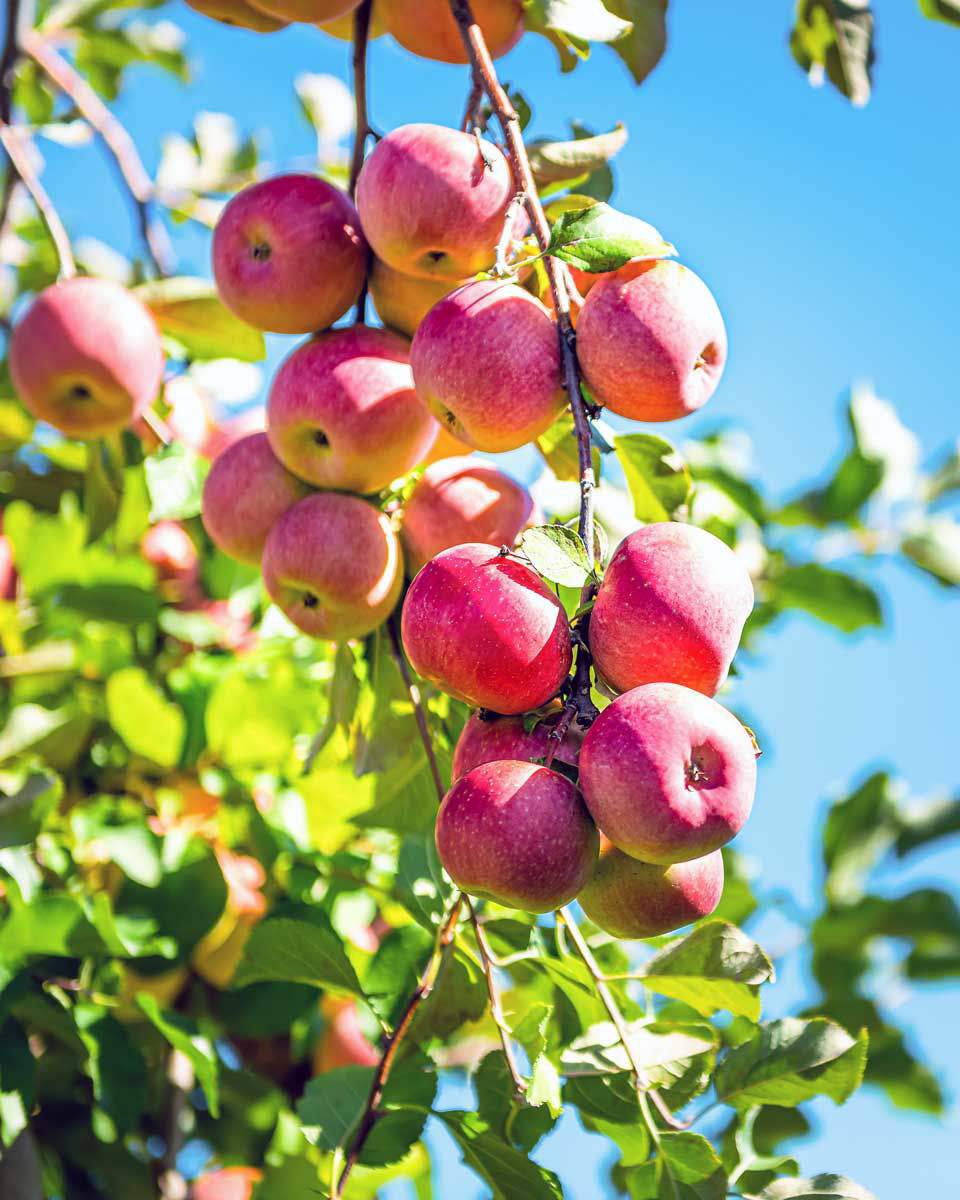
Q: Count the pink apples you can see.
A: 15